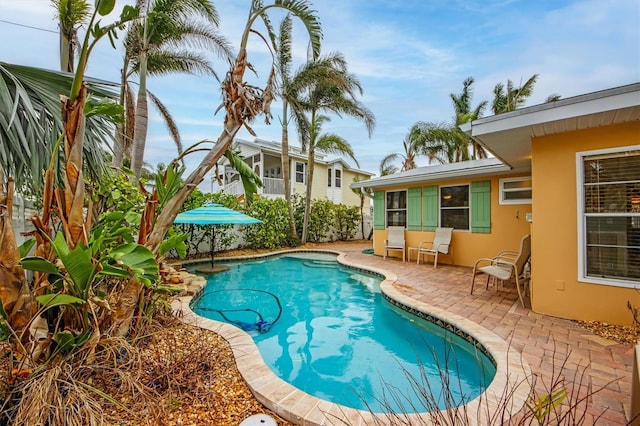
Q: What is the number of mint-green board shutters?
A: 4